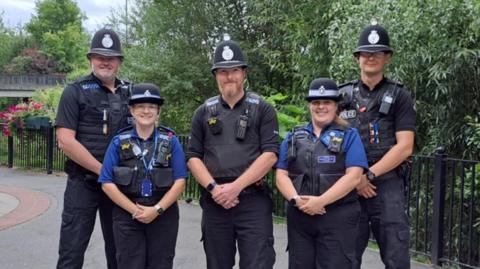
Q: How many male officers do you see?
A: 3